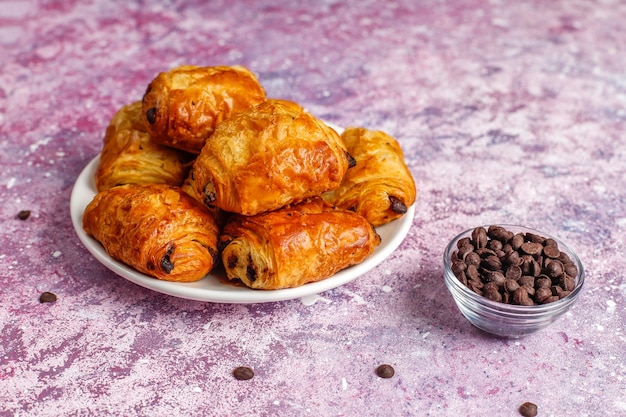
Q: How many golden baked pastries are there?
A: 6